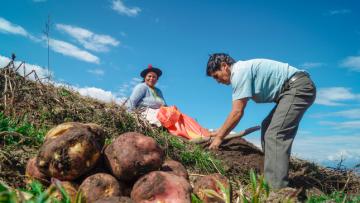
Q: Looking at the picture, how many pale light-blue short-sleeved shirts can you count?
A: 1